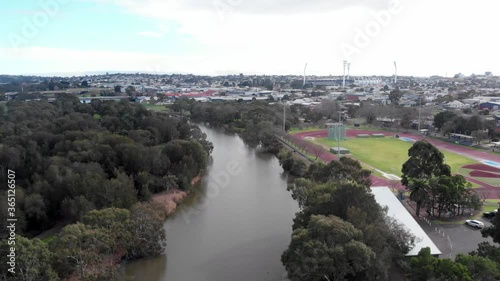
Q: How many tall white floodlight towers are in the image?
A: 4